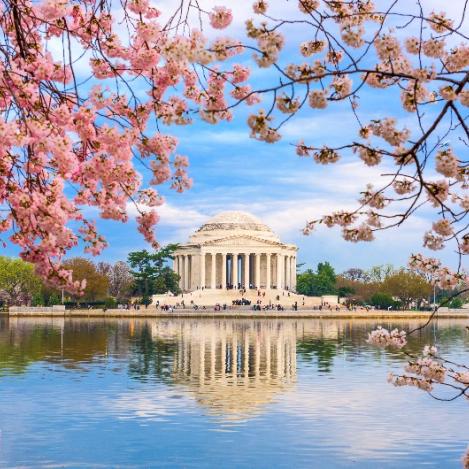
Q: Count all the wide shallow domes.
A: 1